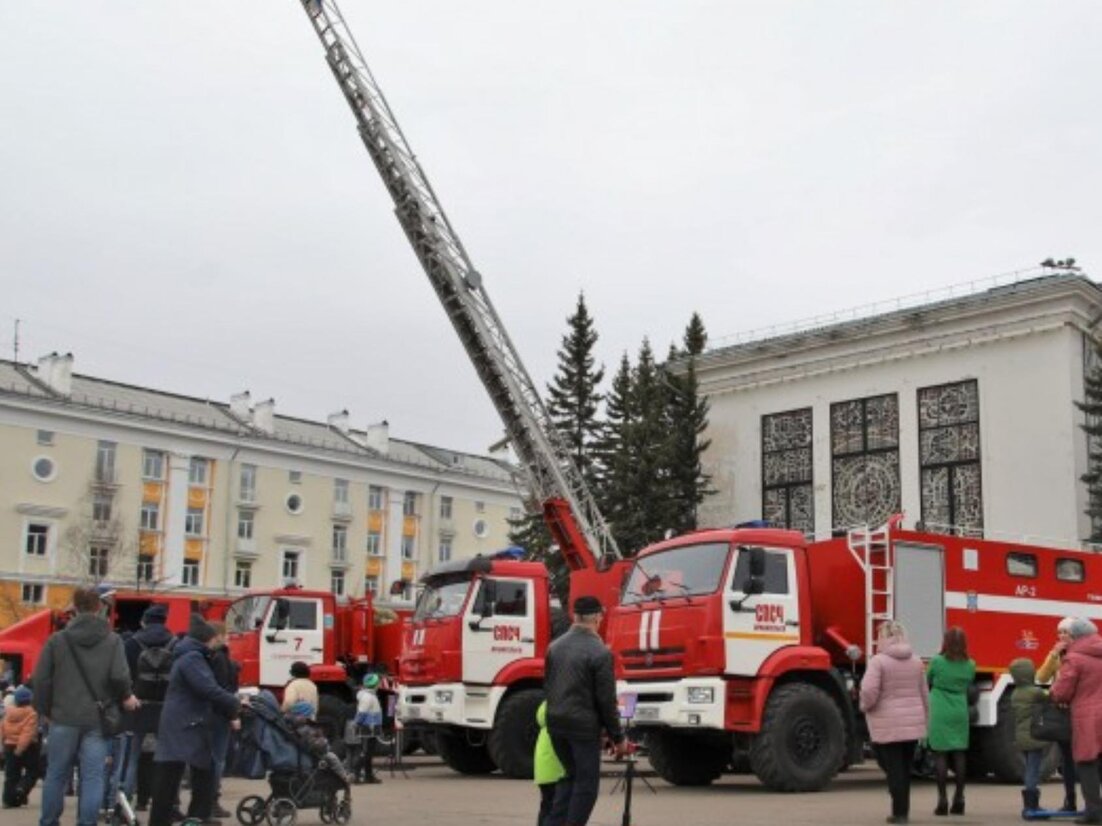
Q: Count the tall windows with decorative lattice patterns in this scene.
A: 3